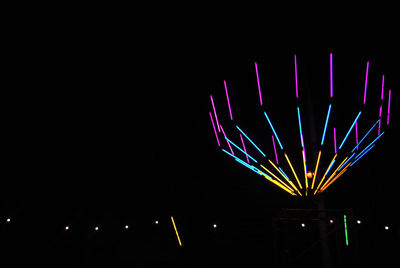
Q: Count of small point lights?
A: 10